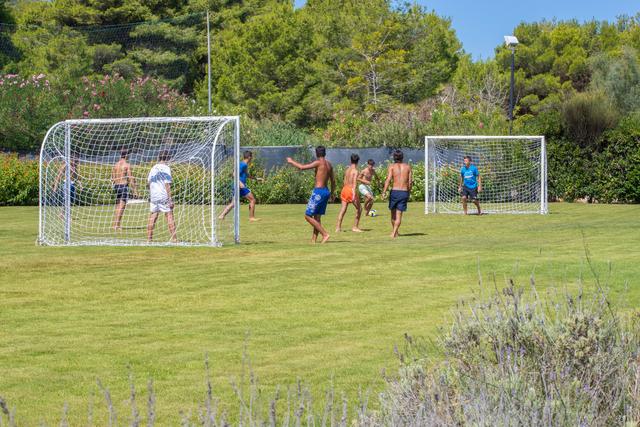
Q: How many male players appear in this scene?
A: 9